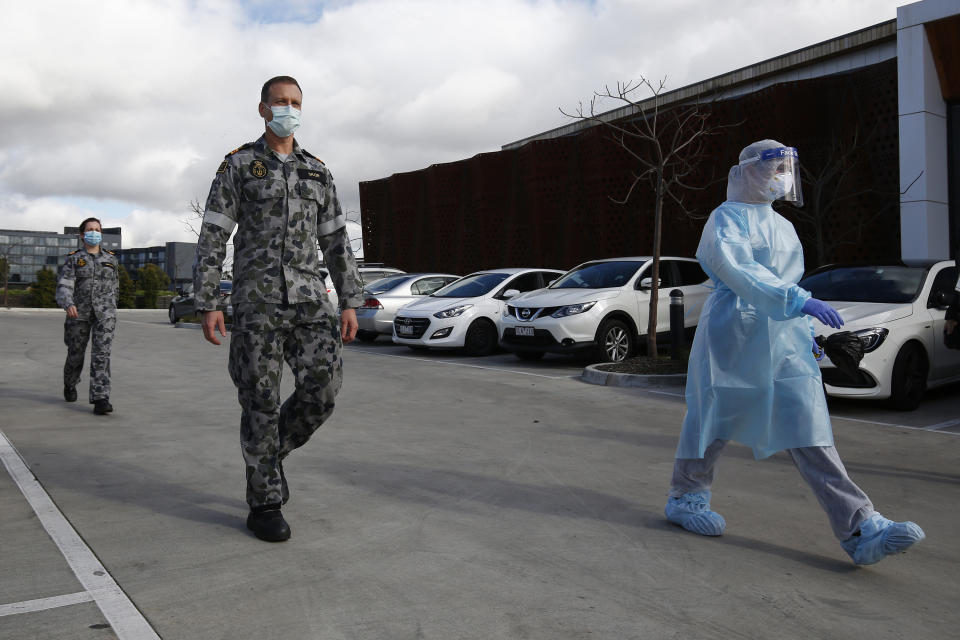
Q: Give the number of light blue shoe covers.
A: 2